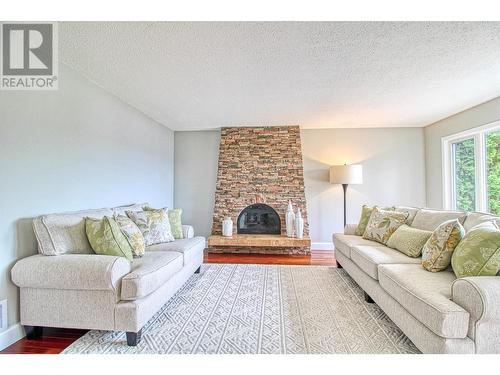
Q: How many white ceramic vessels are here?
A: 3